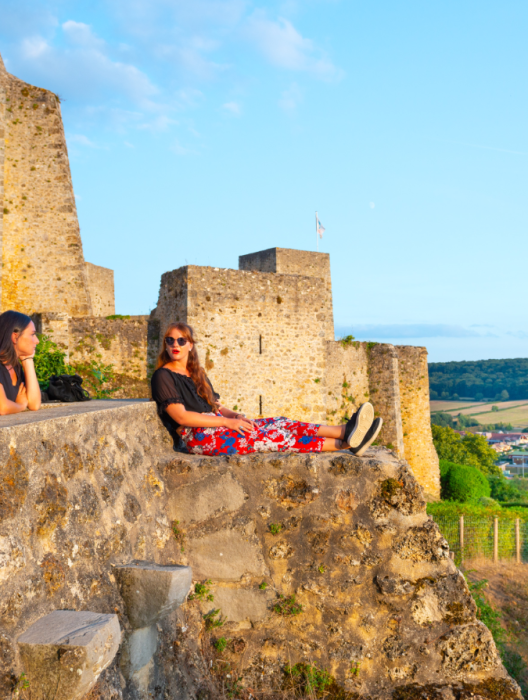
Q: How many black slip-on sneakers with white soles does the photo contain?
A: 2